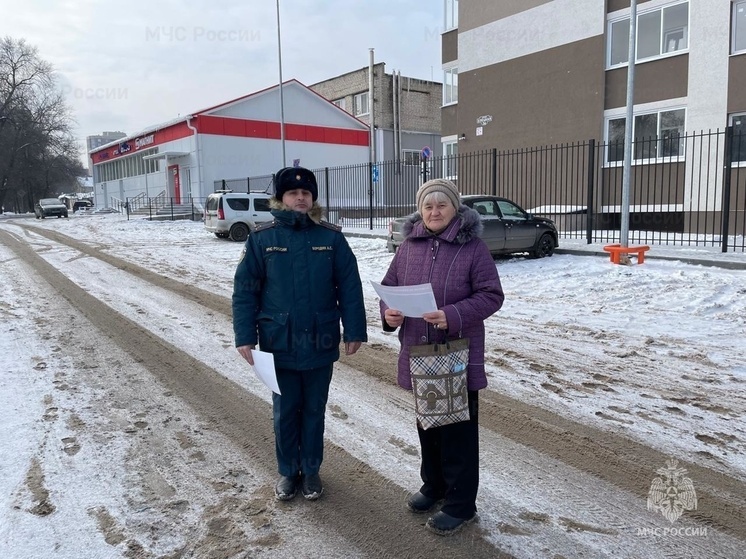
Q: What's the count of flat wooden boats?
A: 0